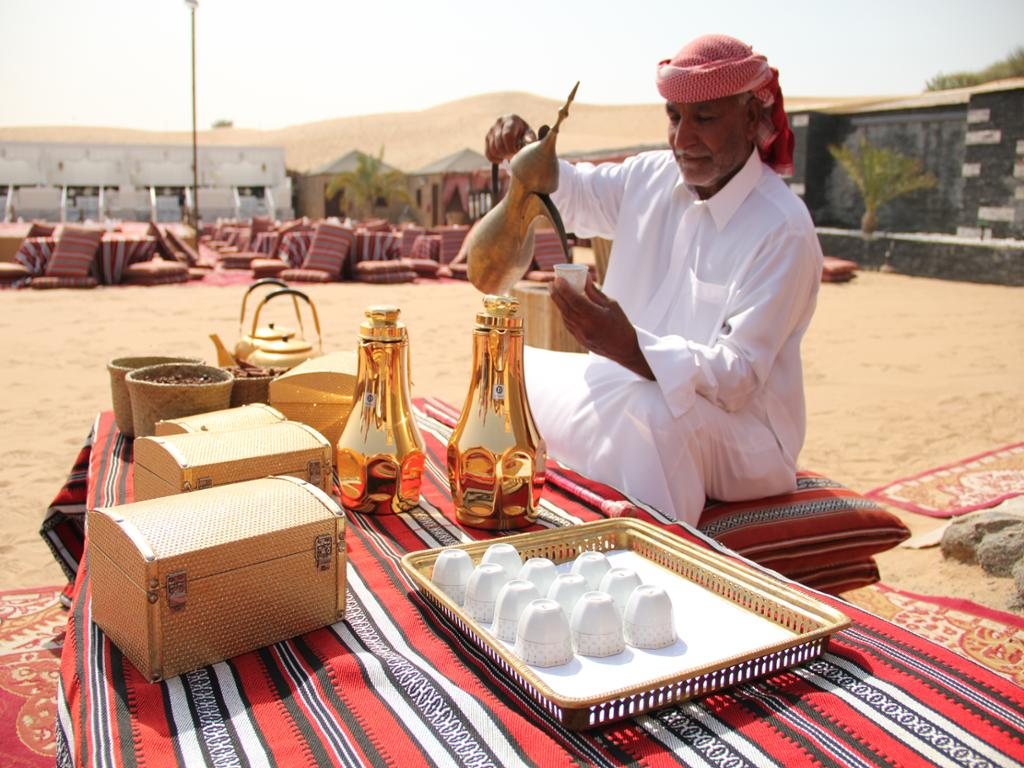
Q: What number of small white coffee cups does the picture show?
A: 12